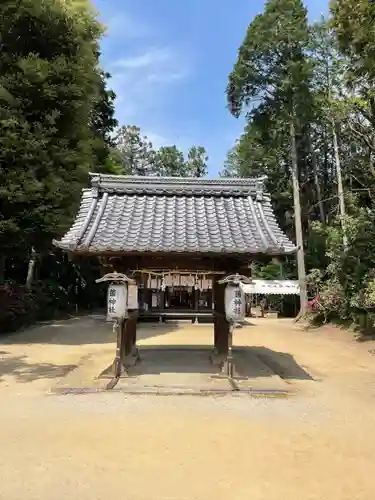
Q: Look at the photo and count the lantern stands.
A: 2